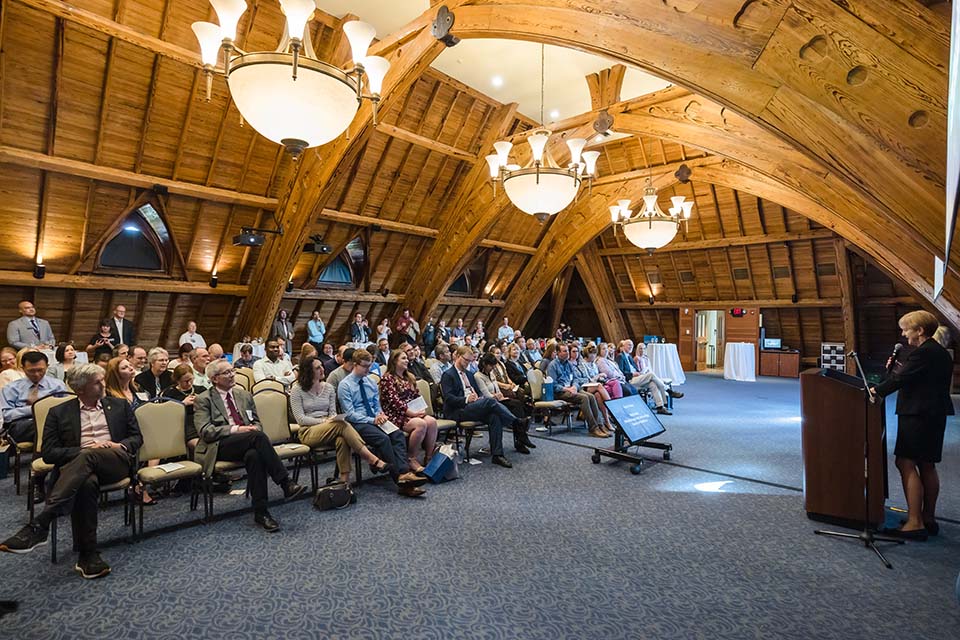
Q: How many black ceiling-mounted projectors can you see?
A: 2